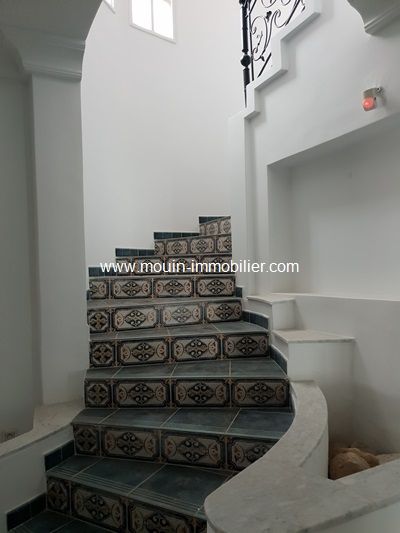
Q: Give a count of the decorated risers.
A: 9